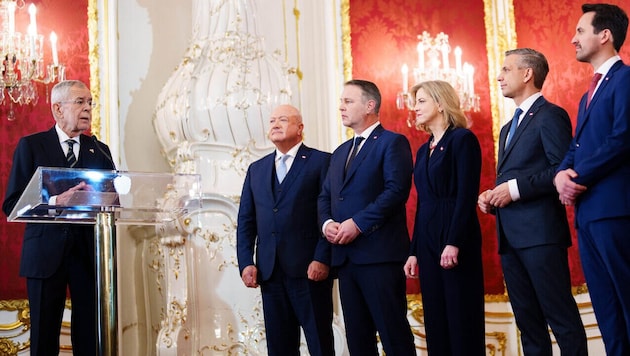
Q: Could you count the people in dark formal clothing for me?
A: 6